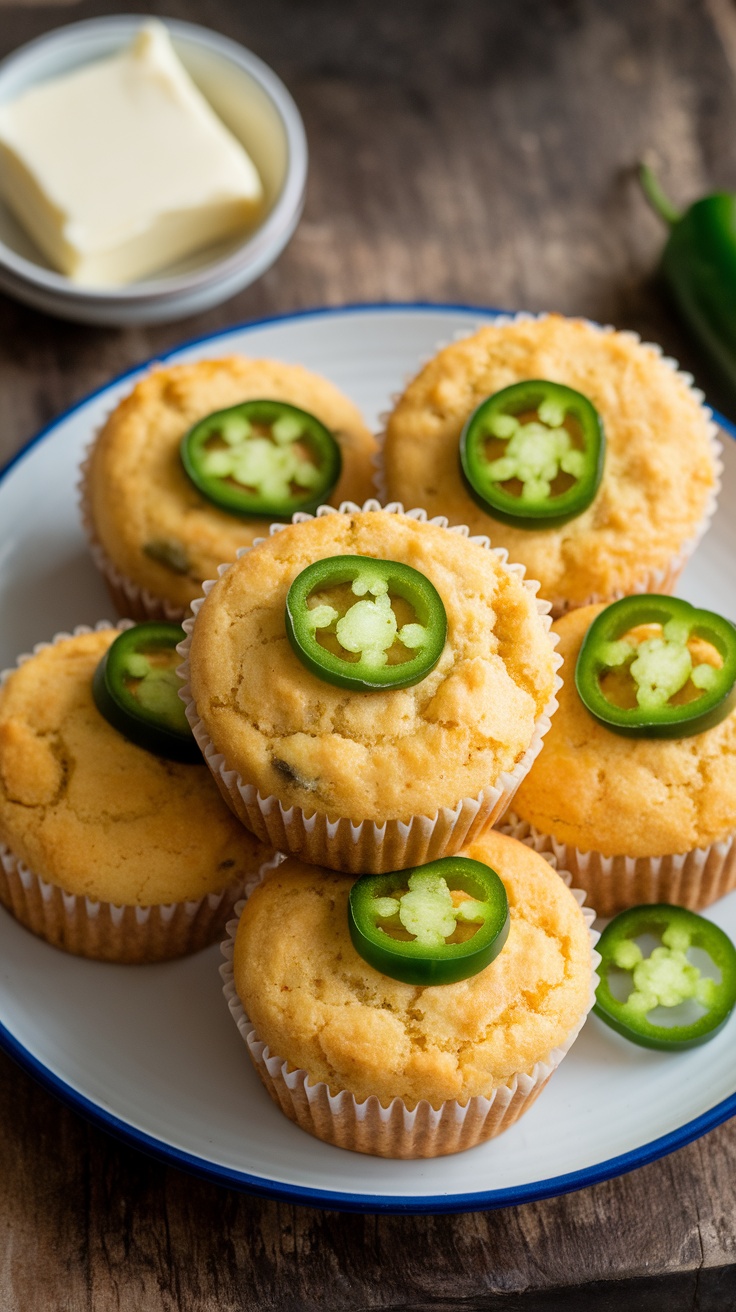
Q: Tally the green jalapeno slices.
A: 7